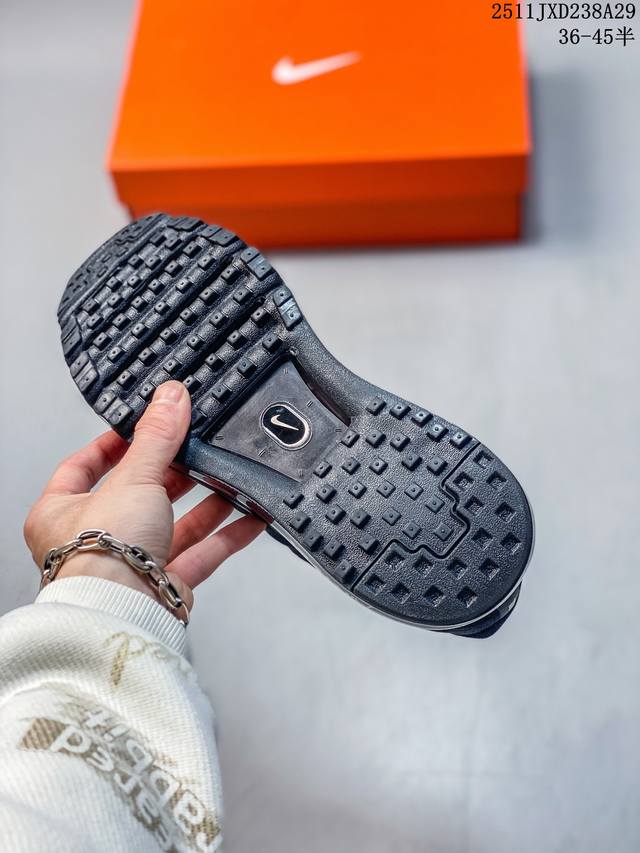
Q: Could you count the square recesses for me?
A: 15